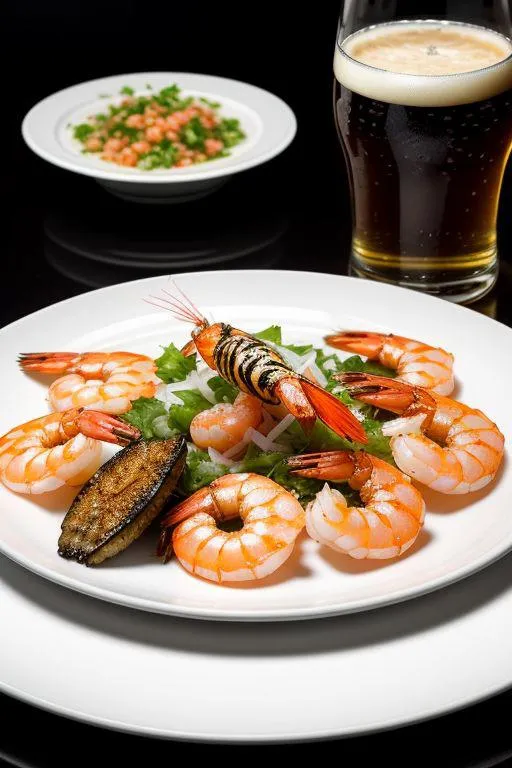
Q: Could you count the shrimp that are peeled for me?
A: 7